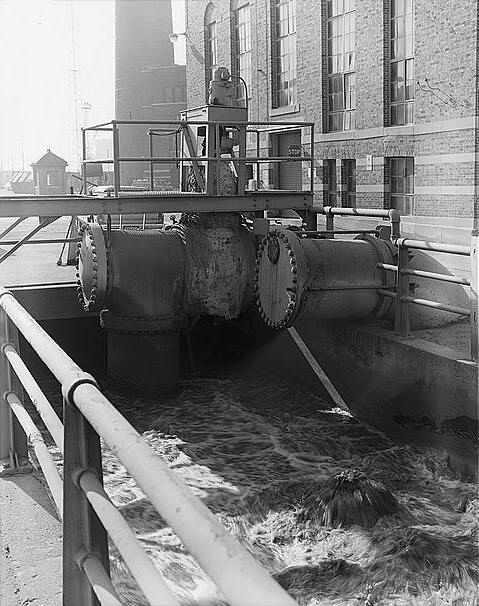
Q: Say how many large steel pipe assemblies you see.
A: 2